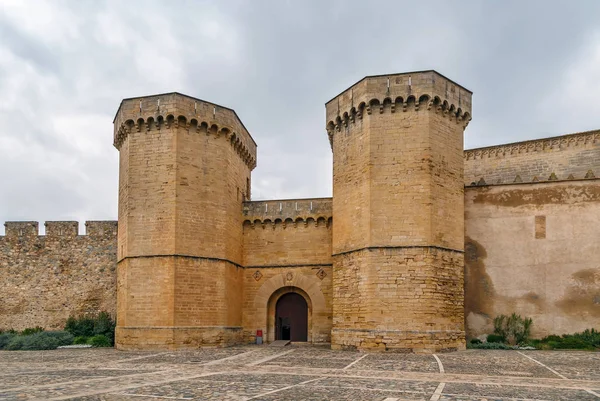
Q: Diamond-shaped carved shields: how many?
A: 2